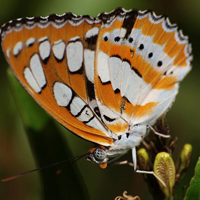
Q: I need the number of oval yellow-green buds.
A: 3